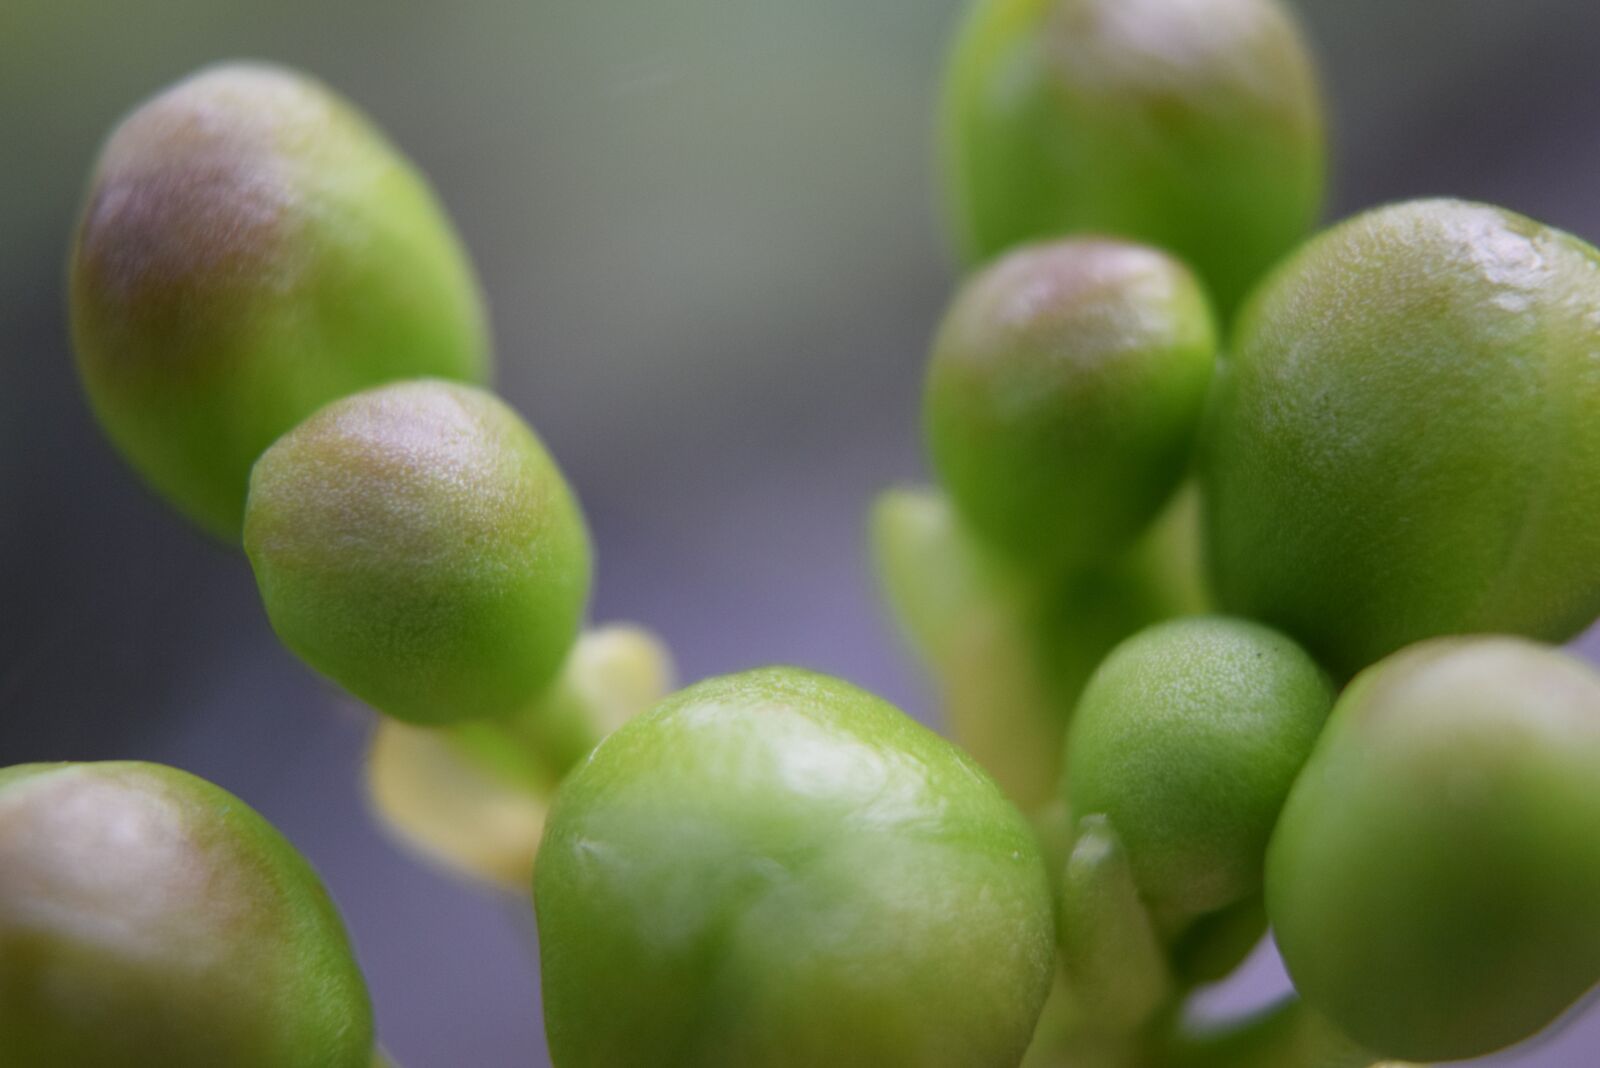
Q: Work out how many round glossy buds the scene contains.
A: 9